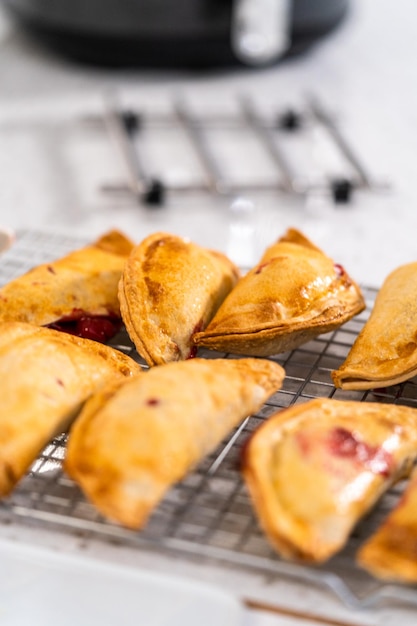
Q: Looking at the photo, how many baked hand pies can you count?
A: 8